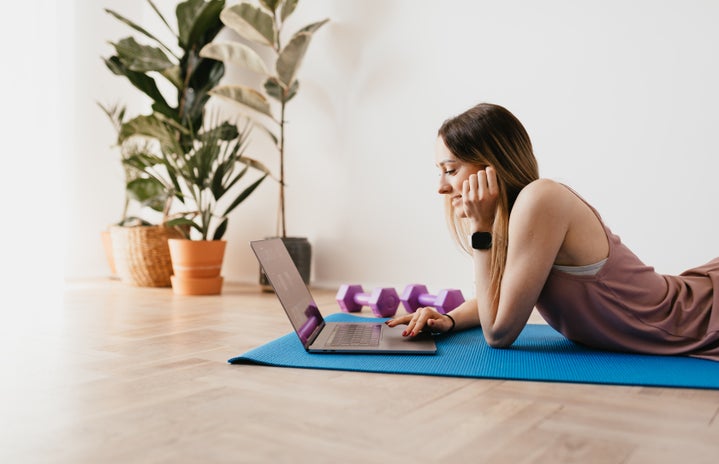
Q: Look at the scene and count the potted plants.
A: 4